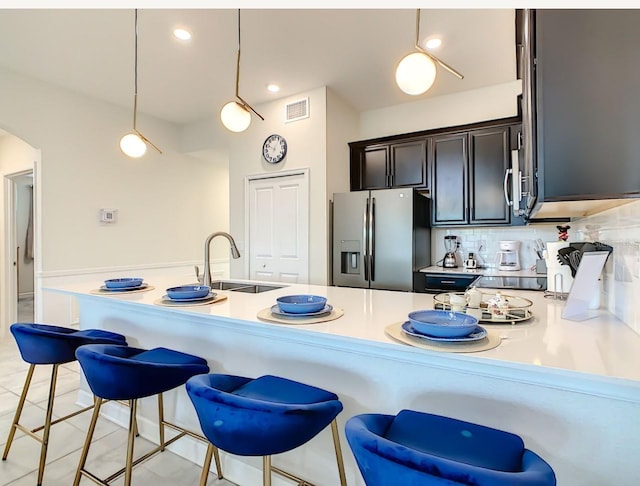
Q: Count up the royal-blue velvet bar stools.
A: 4